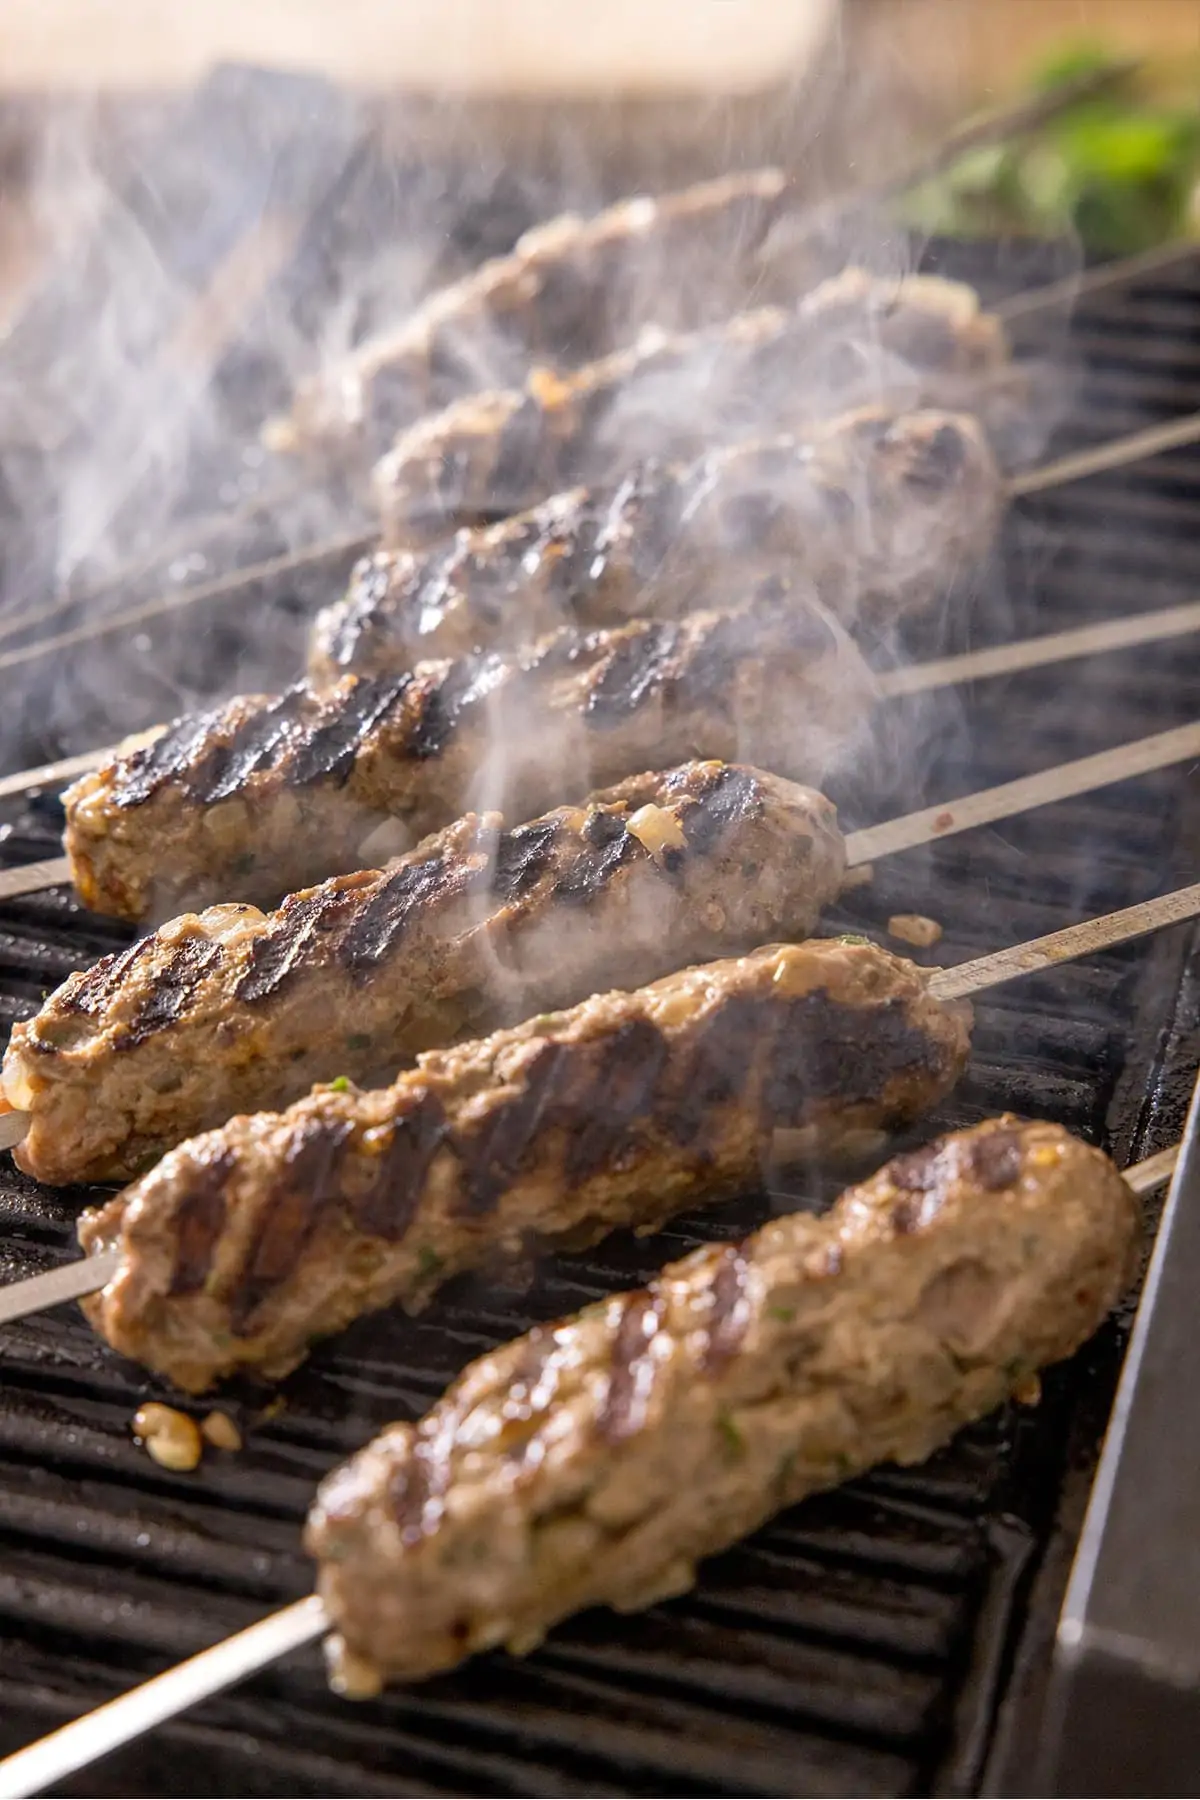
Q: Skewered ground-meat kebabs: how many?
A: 7